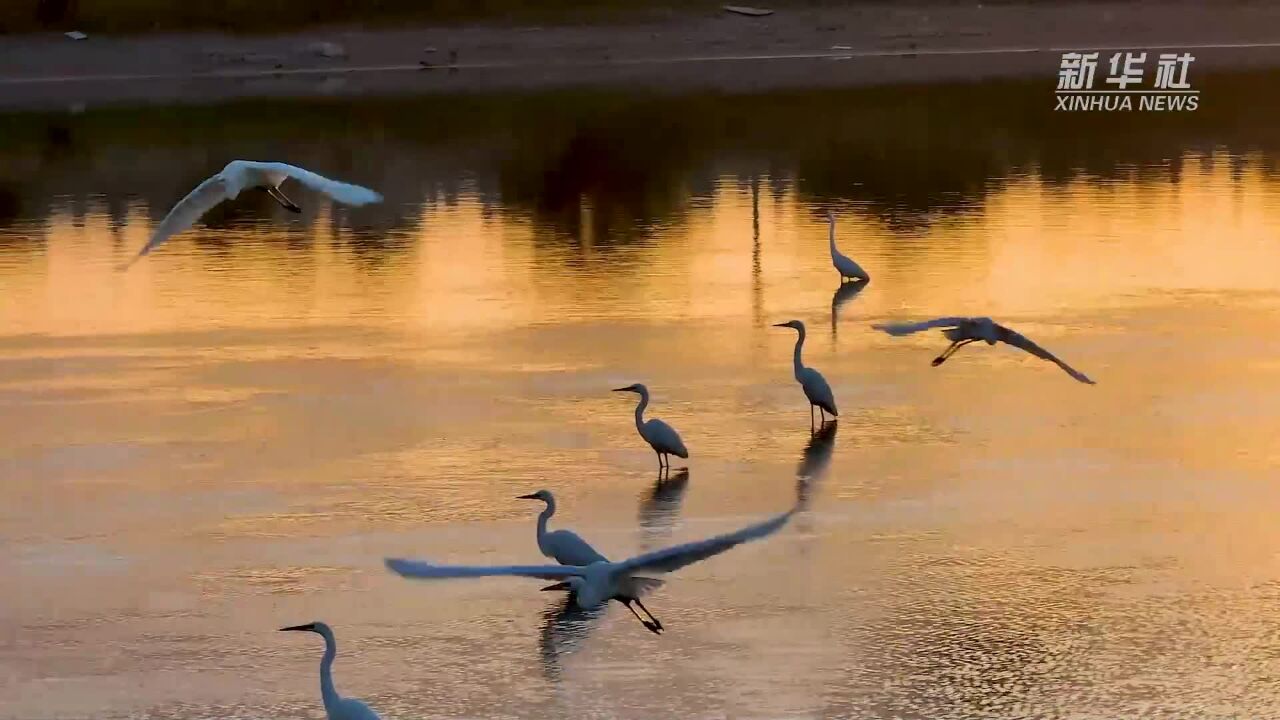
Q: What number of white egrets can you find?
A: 8